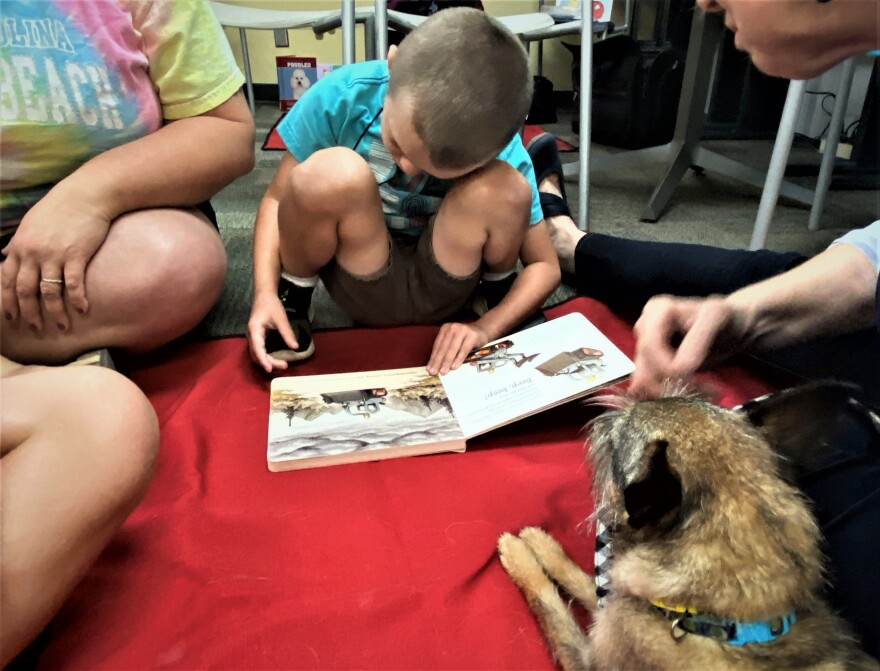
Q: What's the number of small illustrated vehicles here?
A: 3